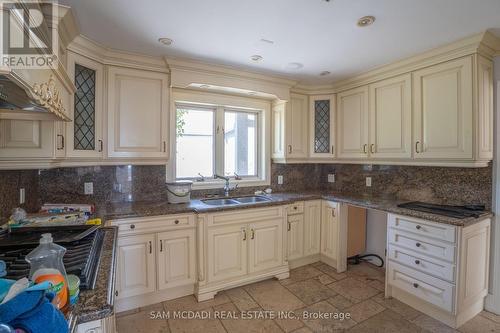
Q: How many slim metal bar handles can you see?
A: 14